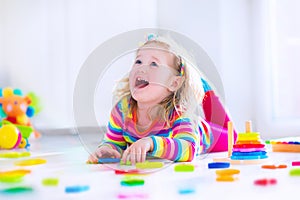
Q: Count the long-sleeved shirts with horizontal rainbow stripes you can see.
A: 1